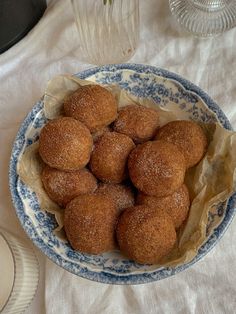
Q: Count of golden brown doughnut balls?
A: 11